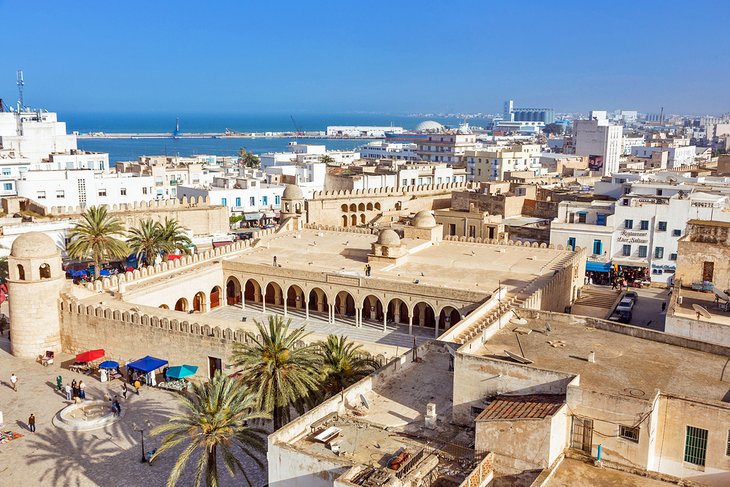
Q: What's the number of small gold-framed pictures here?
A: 0